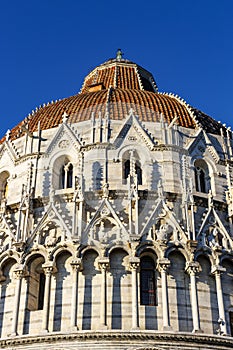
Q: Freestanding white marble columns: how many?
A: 8